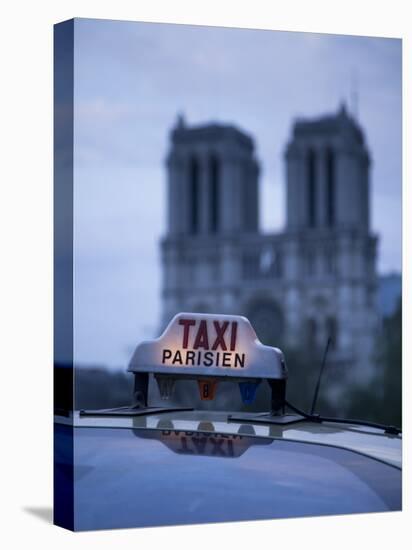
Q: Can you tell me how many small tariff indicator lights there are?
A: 3